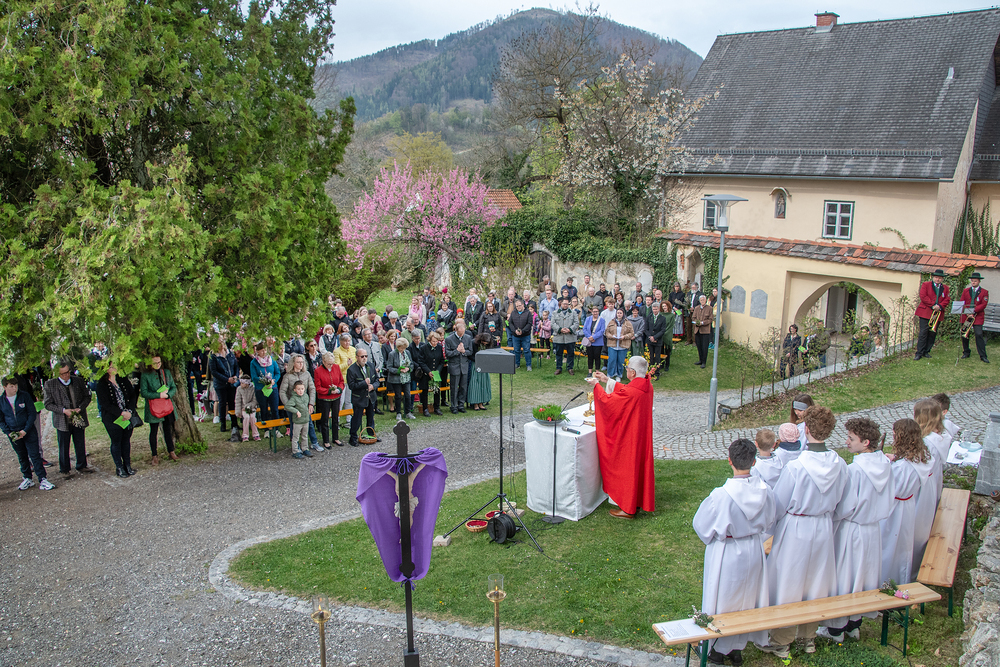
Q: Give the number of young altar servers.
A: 9